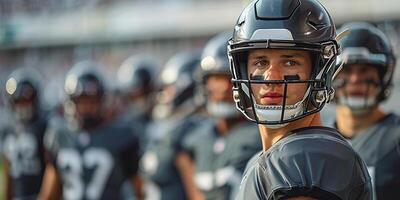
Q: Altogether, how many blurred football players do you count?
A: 6